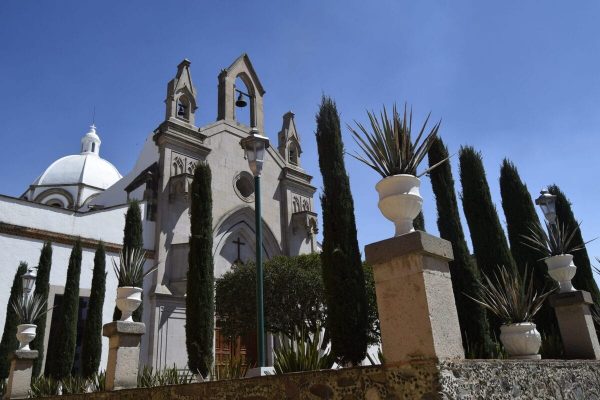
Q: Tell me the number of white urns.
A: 5